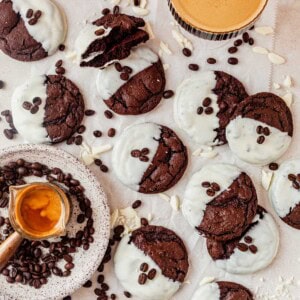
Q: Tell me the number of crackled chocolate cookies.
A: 12